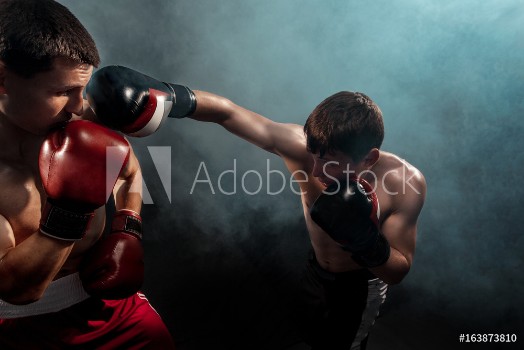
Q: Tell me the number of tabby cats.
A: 0